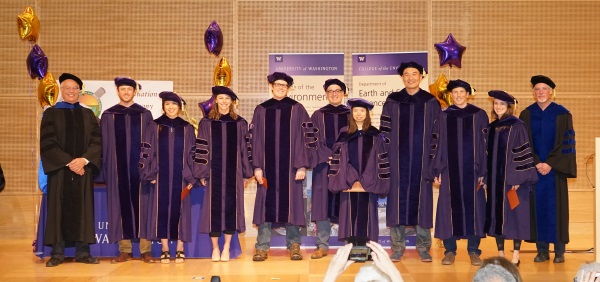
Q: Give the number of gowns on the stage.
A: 11